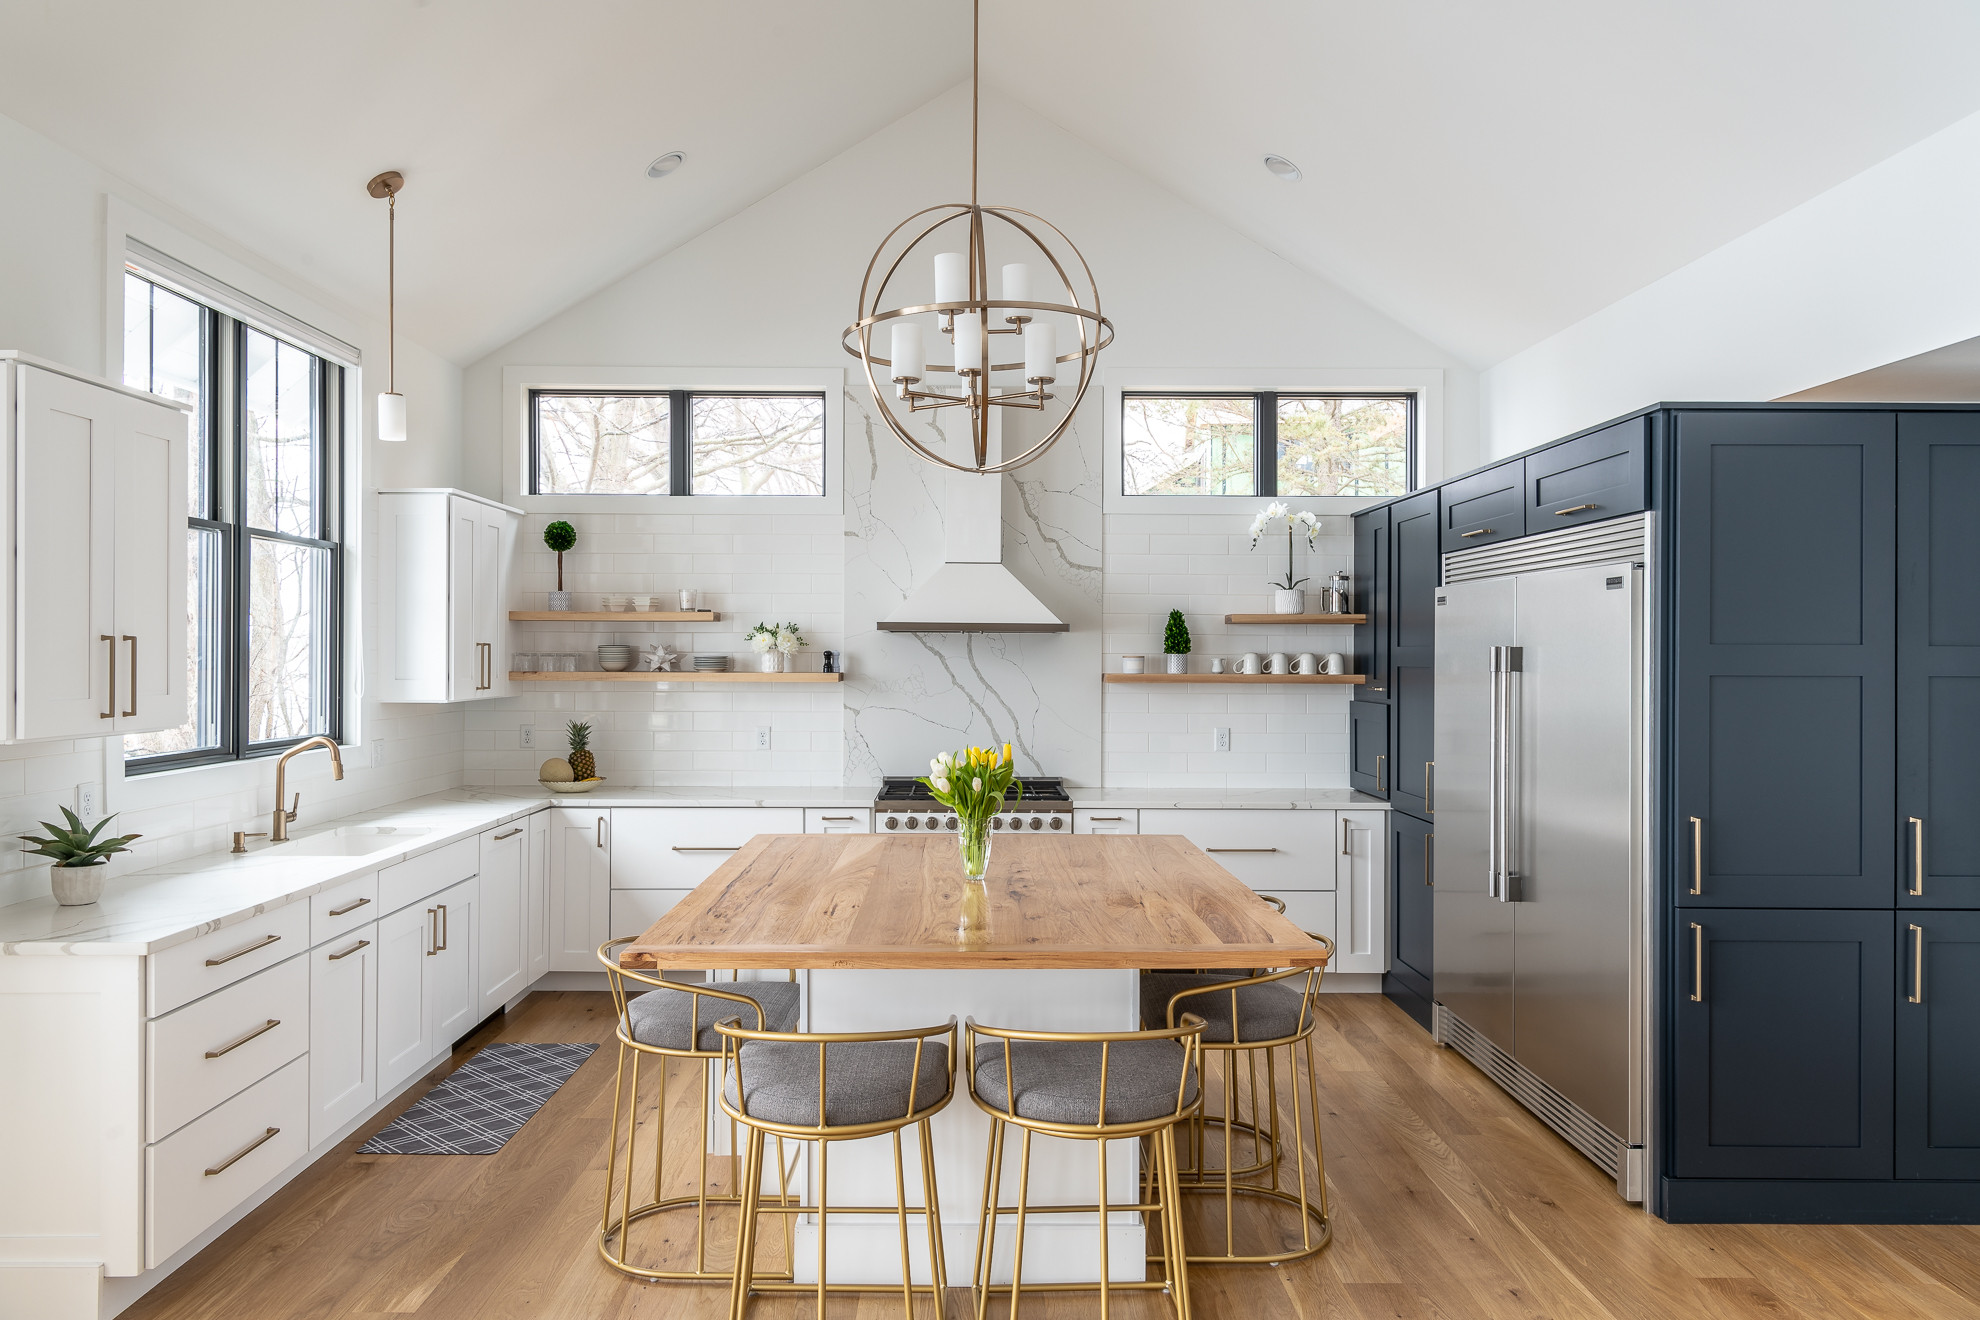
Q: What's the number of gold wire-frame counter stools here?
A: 5